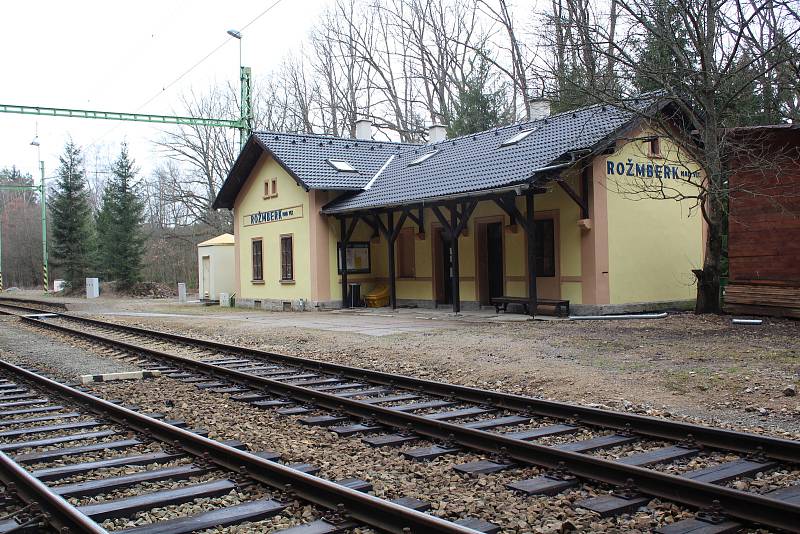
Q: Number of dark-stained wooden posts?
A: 4